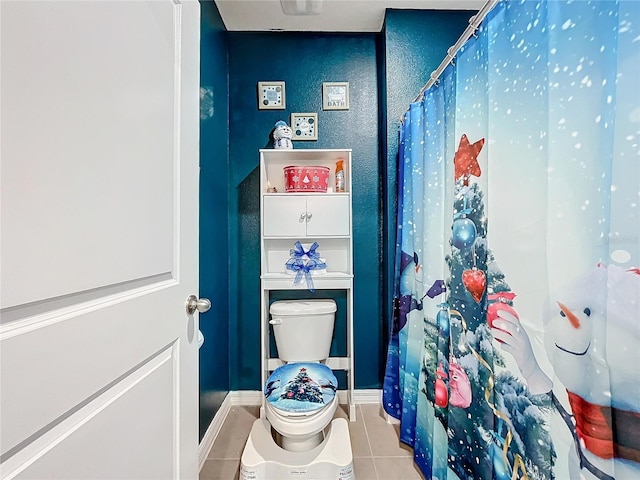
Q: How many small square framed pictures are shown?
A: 3